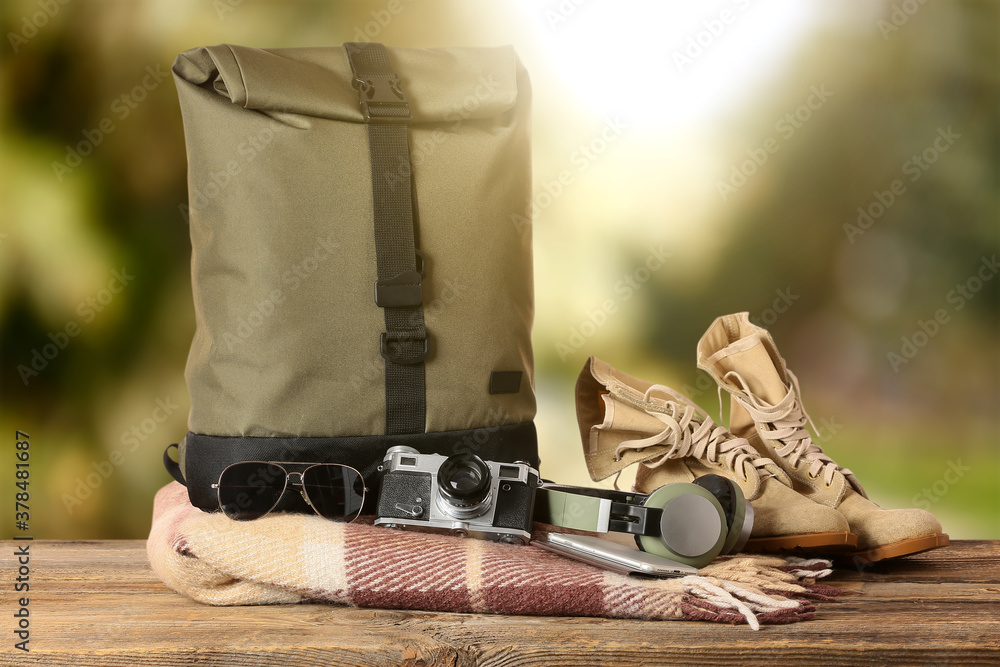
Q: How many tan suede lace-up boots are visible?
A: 2